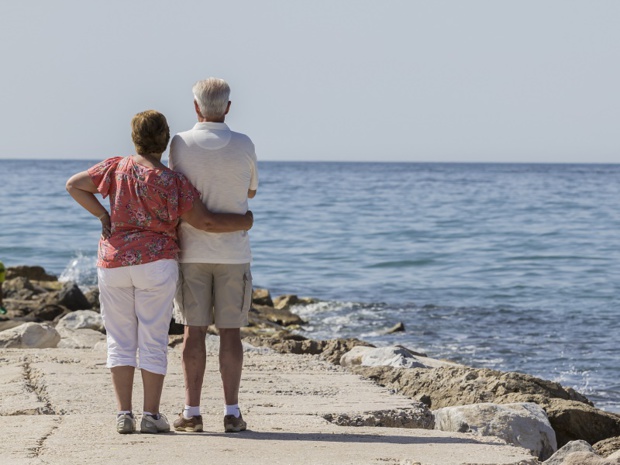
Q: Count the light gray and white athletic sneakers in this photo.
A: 2